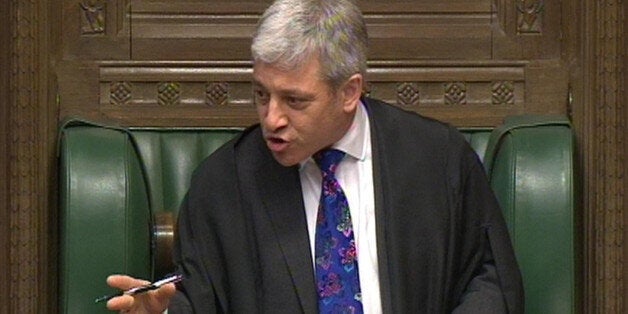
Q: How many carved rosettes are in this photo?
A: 6